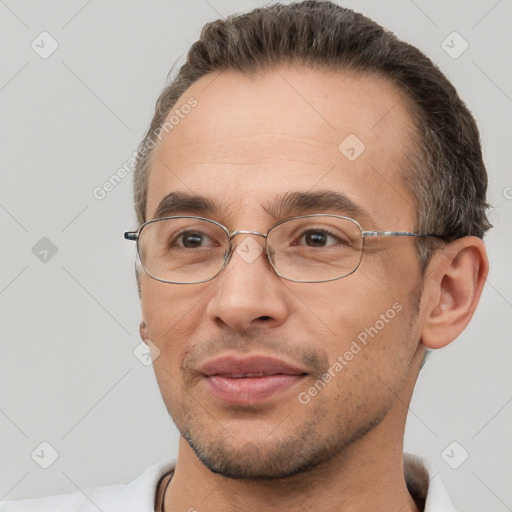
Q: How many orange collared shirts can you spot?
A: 0